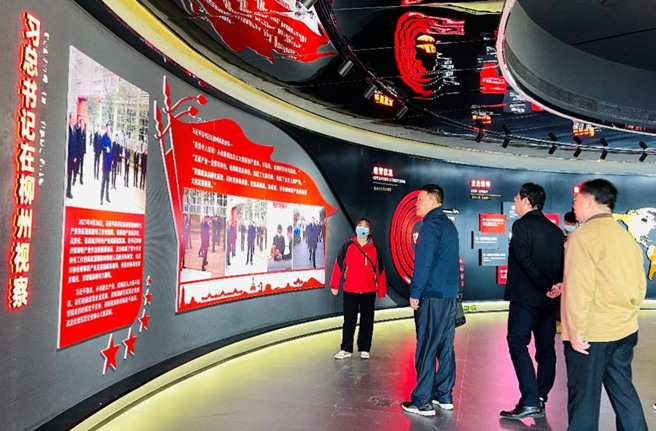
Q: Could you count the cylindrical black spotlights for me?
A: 10